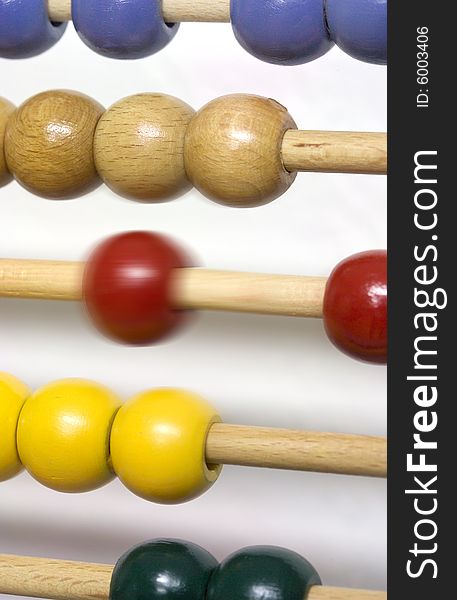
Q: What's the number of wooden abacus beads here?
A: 15